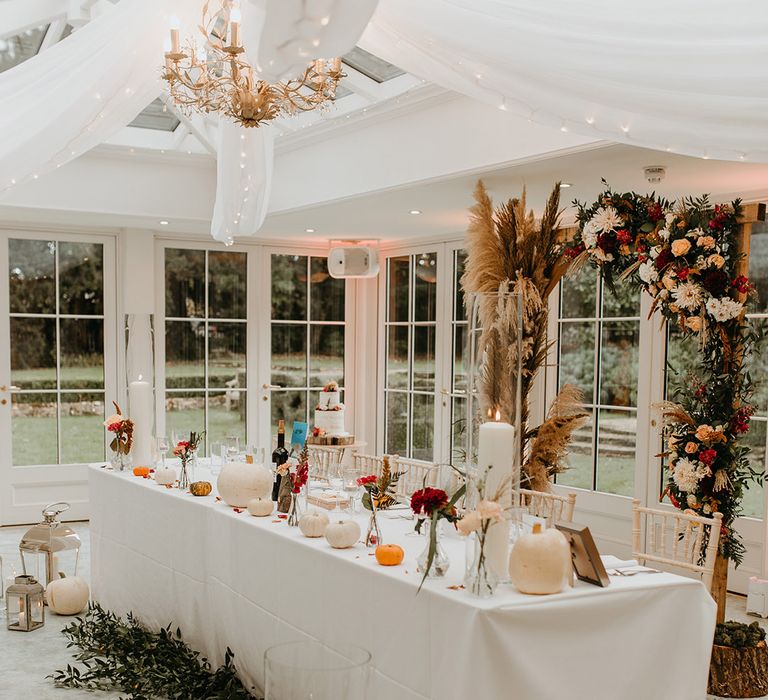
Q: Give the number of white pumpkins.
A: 7